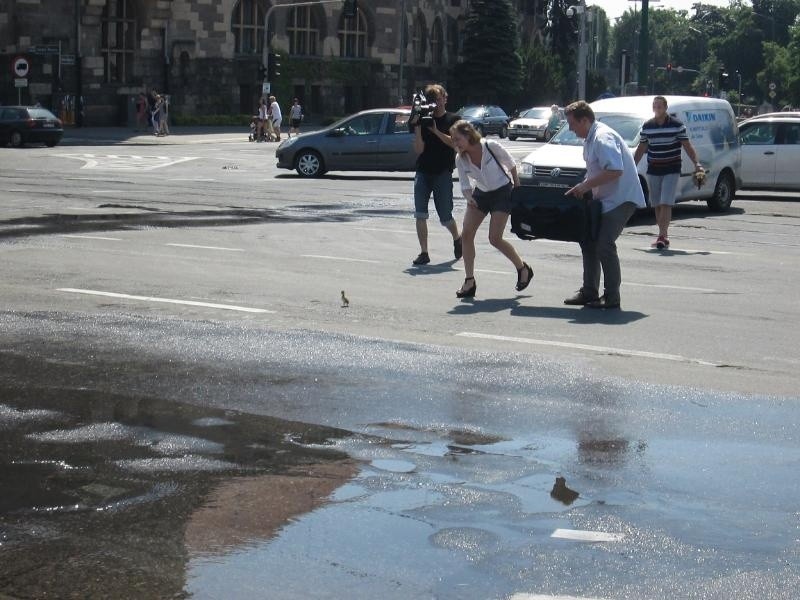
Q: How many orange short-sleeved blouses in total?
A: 0